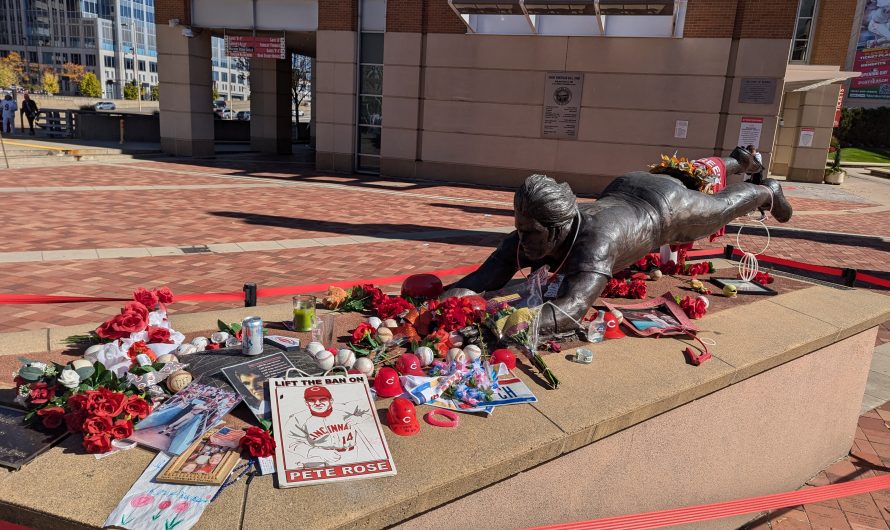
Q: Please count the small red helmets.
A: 5